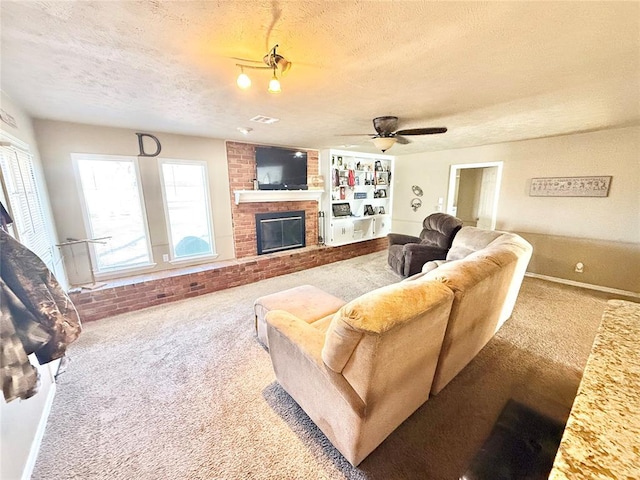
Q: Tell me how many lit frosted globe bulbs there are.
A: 2